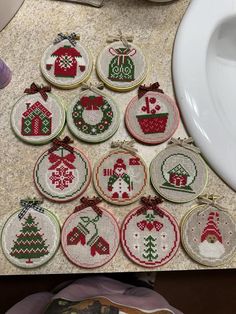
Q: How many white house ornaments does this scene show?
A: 0